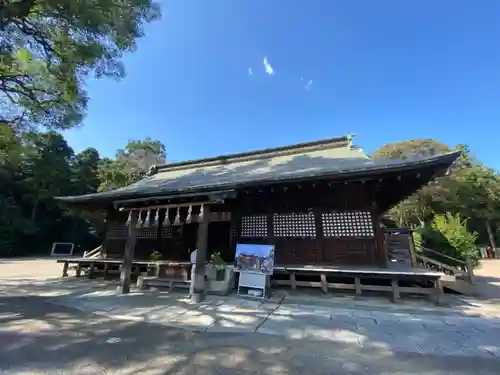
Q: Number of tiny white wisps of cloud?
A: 3